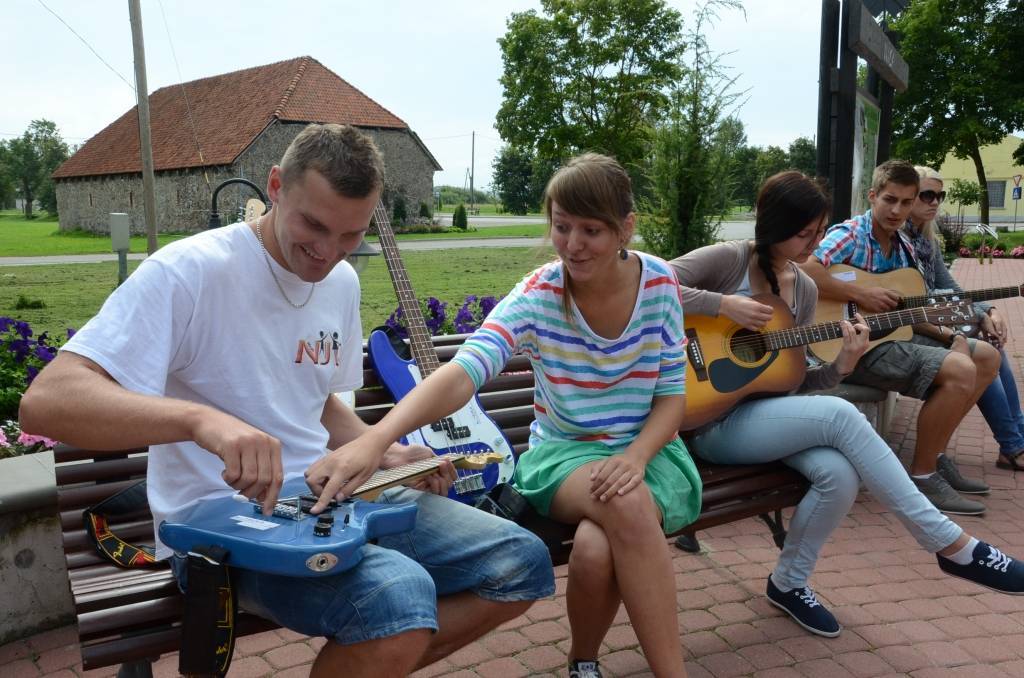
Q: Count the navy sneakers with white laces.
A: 2